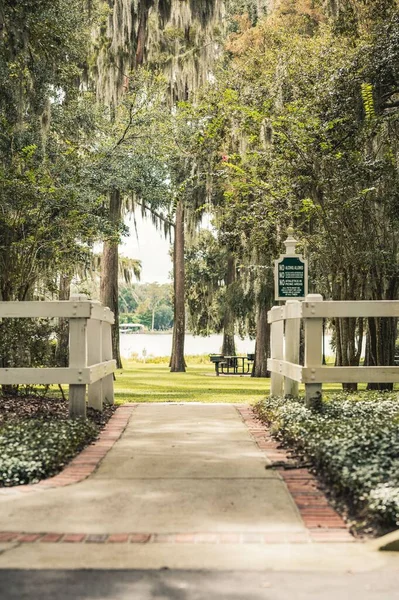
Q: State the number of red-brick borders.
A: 3